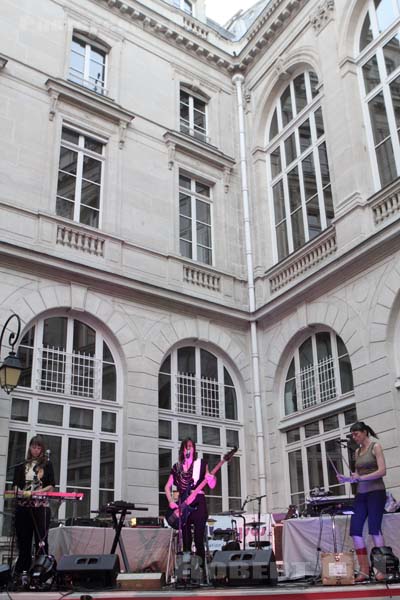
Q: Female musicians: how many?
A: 3